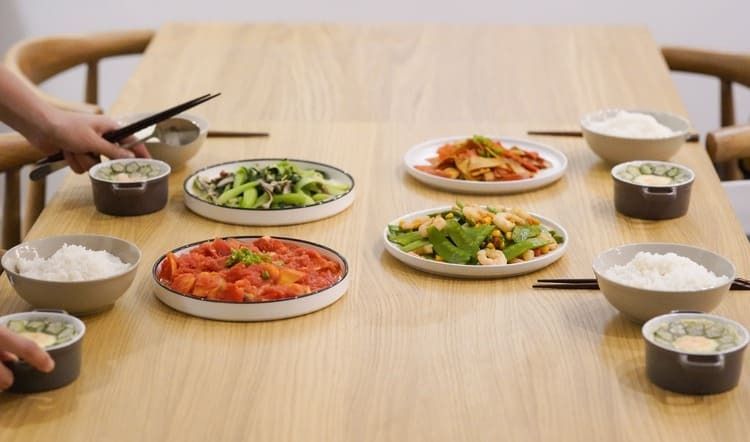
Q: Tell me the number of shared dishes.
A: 4